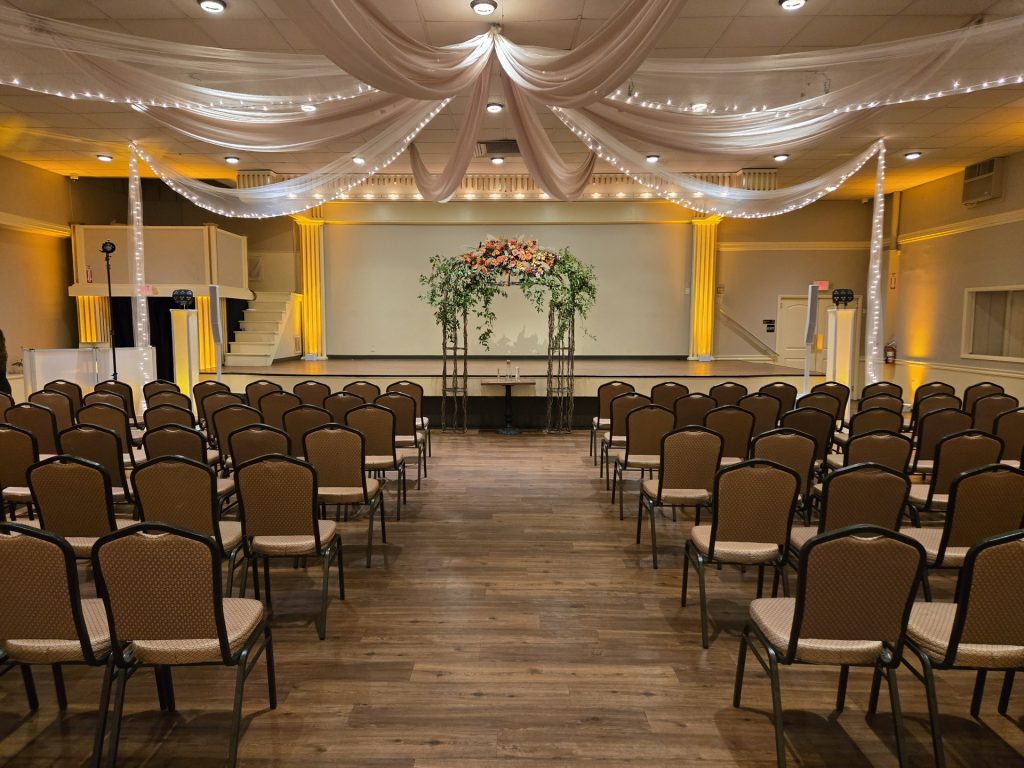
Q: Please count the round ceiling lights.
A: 14